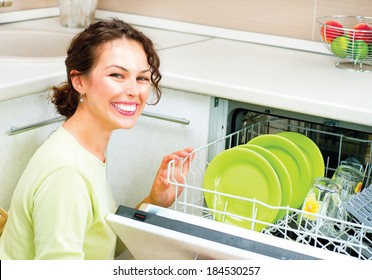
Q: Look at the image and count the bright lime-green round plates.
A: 4